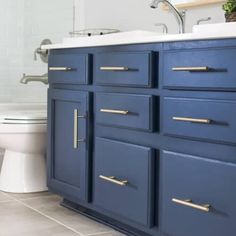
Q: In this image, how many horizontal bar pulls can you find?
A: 7